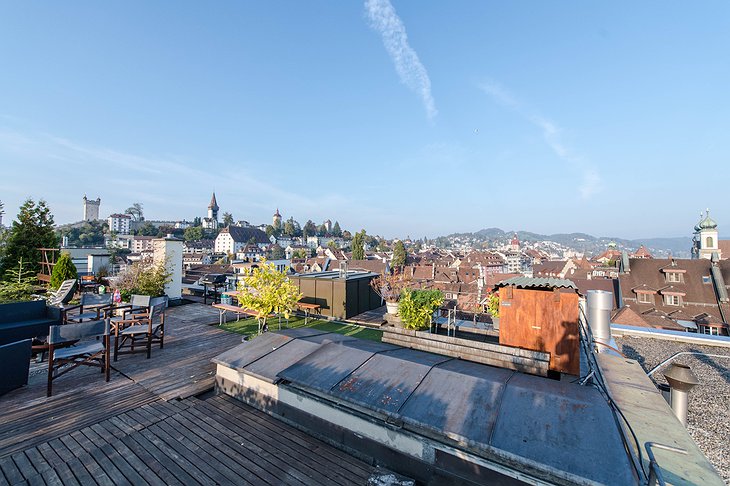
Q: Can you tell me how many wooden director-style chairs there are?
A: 4